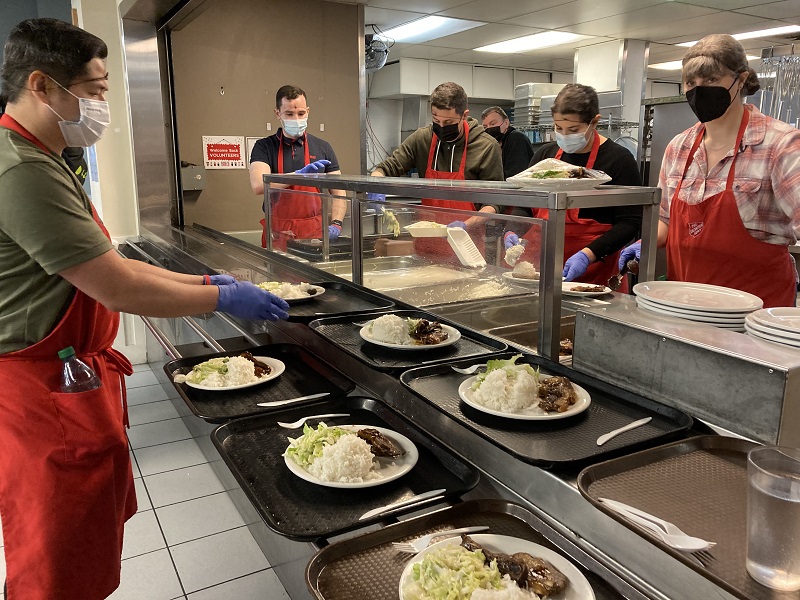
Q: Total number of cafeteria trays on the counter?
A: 7